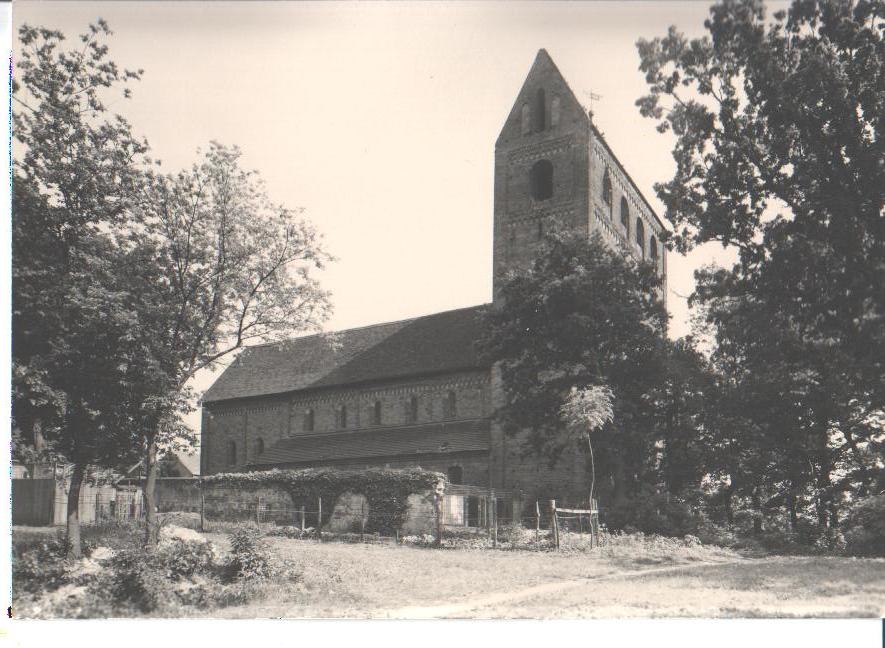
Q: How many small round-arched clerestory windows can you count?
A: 5